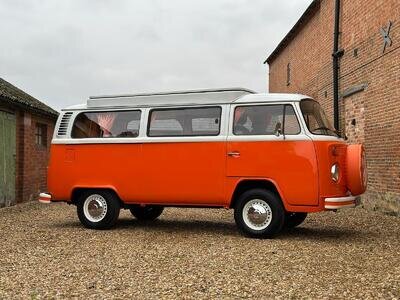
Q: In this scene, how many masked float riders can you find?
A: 0